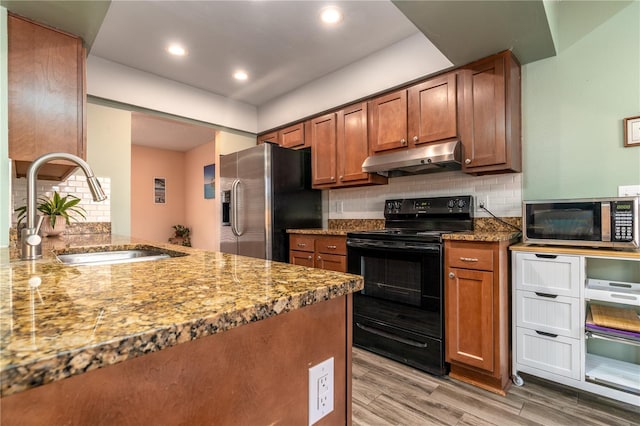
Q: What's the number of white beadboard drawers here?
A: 3